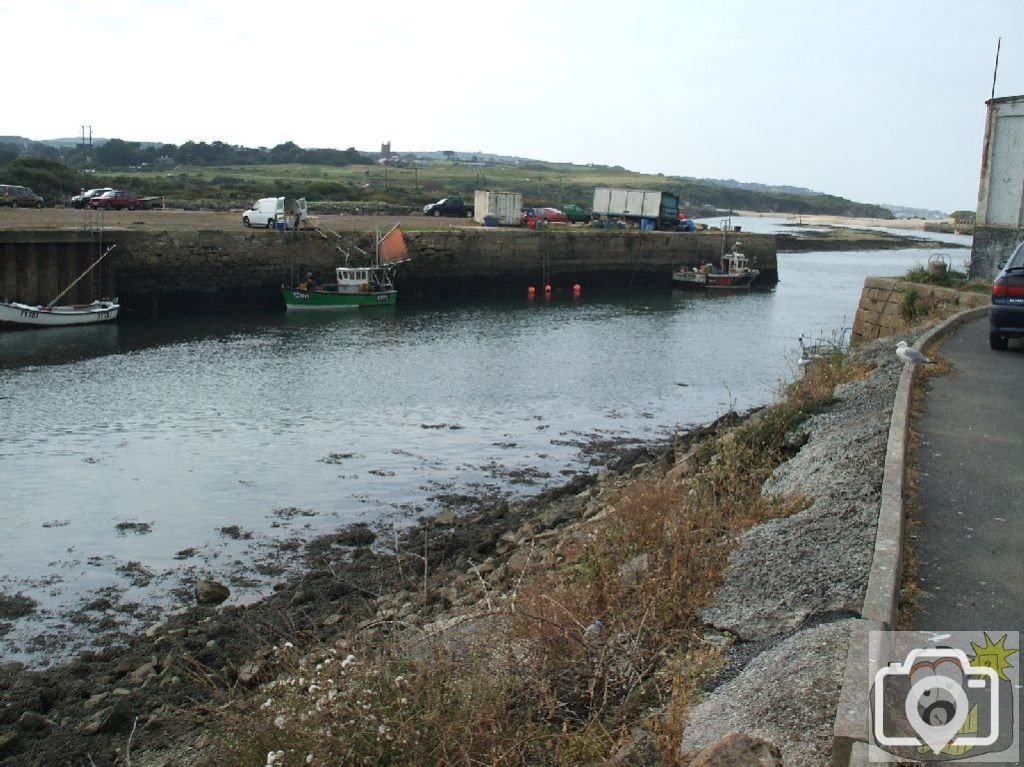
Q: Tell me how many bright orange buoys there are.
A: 3